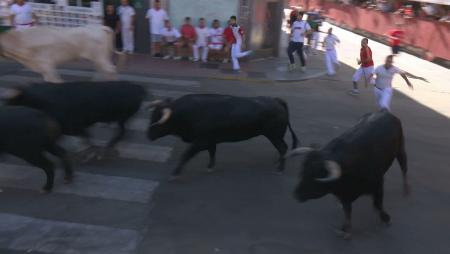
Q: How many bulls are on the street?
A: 5